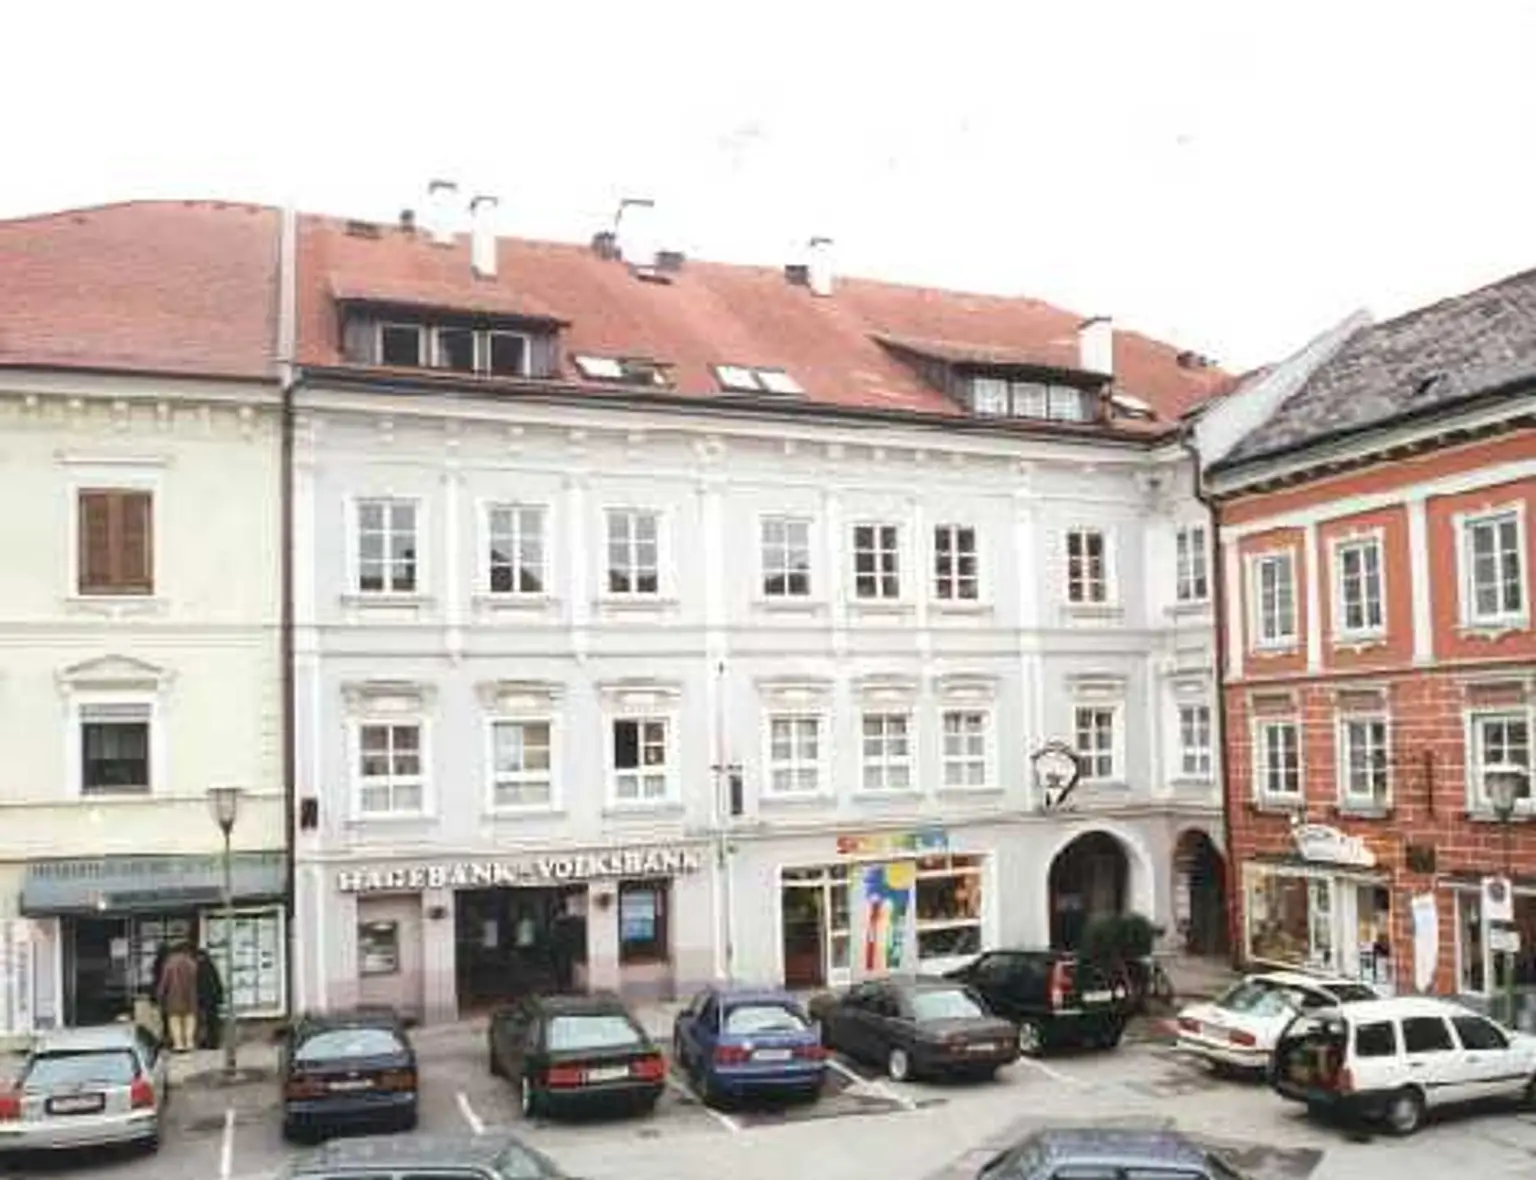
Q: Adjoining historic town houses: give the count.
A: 3